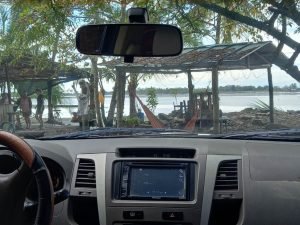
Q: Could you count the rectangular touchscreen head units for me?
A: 1